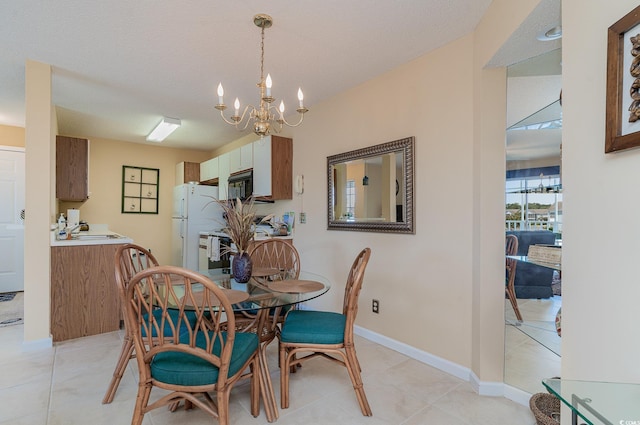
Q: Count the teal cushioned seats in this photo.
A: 4